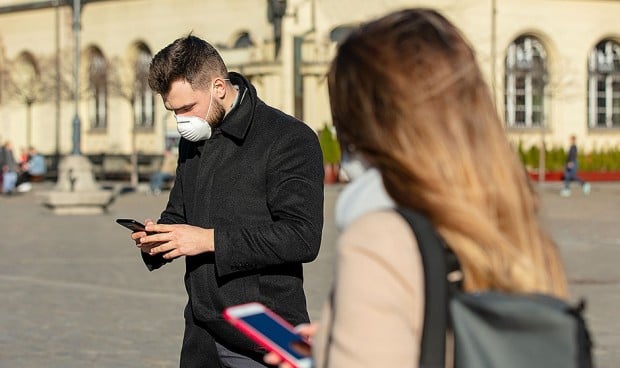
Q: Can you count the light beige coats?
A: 1